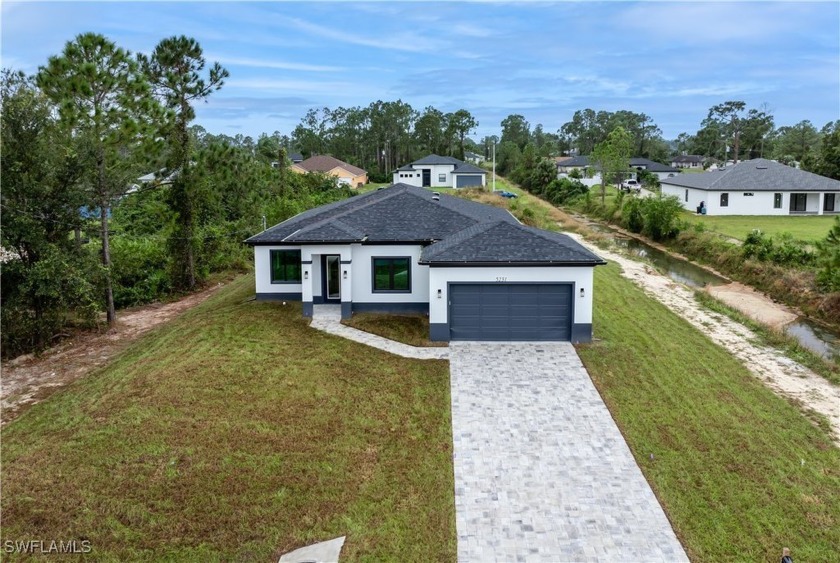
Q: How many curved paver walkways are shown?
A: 1